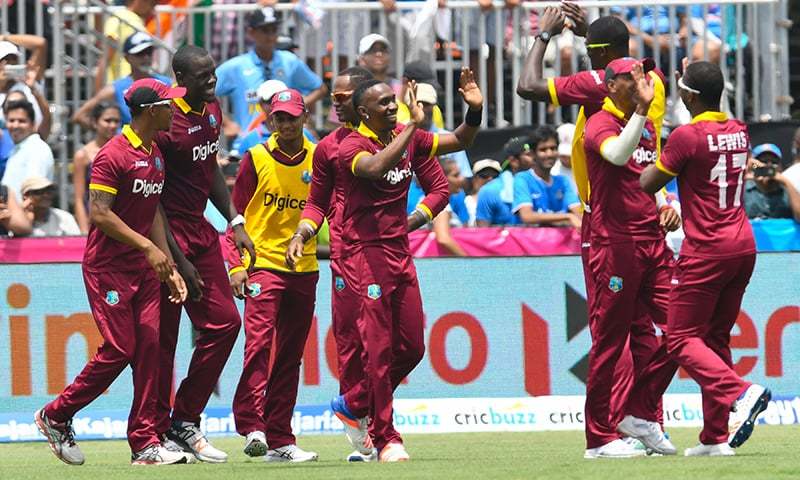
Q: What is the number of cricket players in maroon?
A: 8